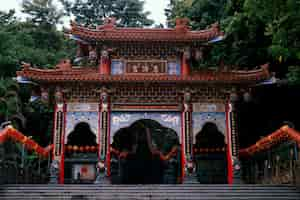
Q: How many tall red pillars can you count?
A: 4